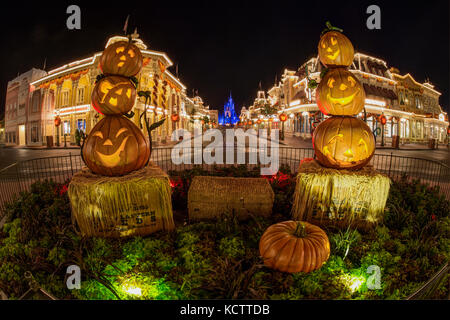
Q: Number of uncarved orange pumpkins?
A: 1